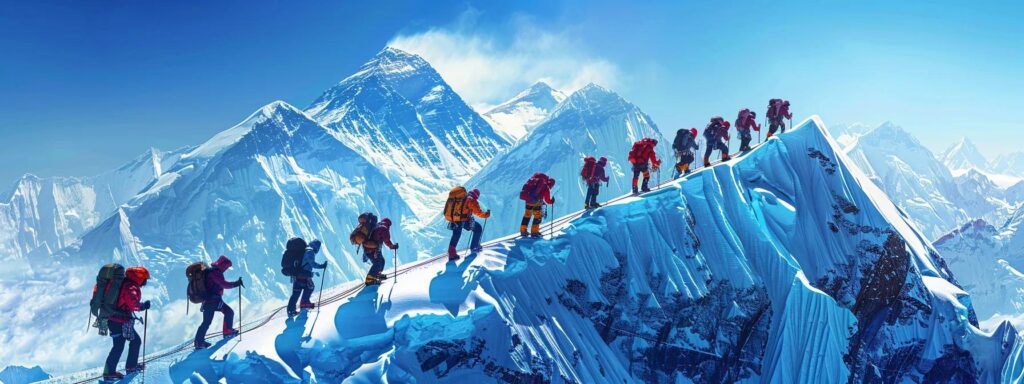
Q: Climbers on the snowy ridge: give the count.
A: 12